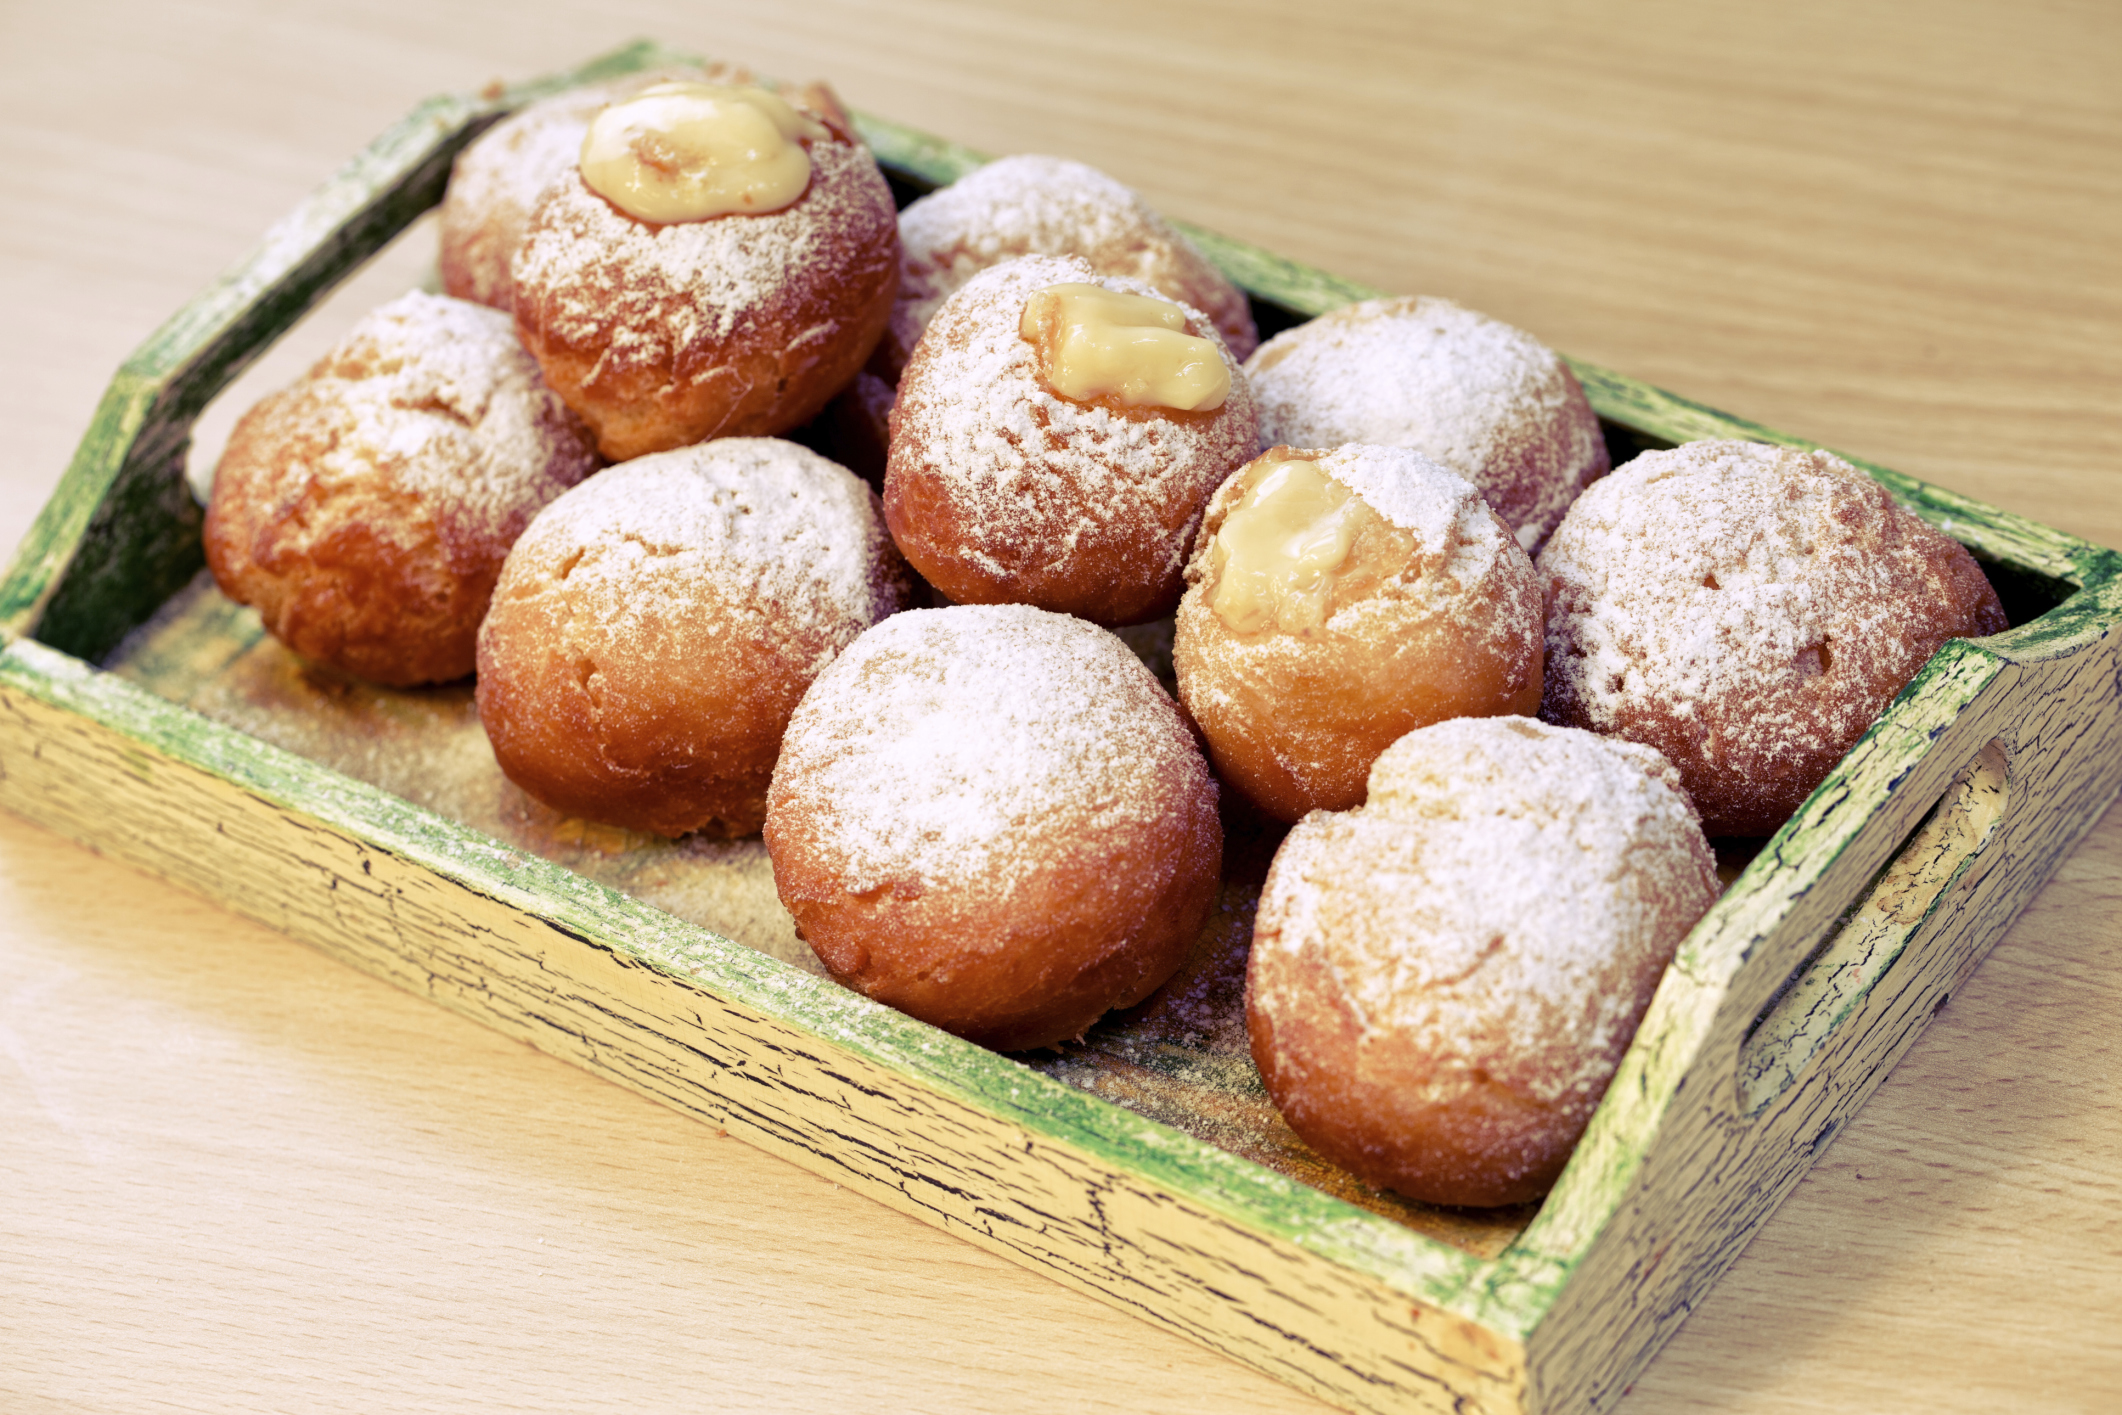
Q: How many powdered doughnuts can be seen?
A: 11